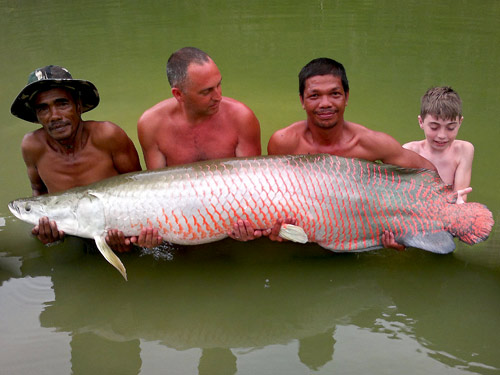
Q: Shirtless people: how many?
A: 4